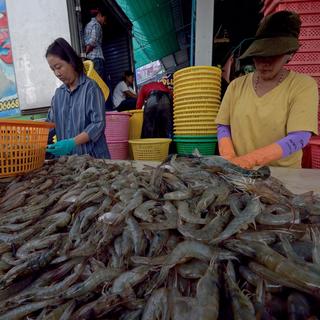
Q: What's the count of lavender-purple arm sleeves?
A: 2